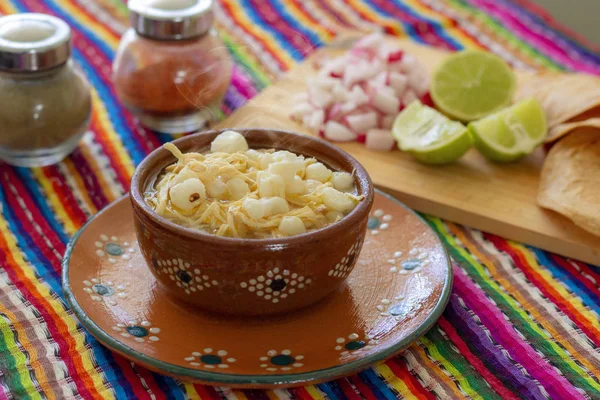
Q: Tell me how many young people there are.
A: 0